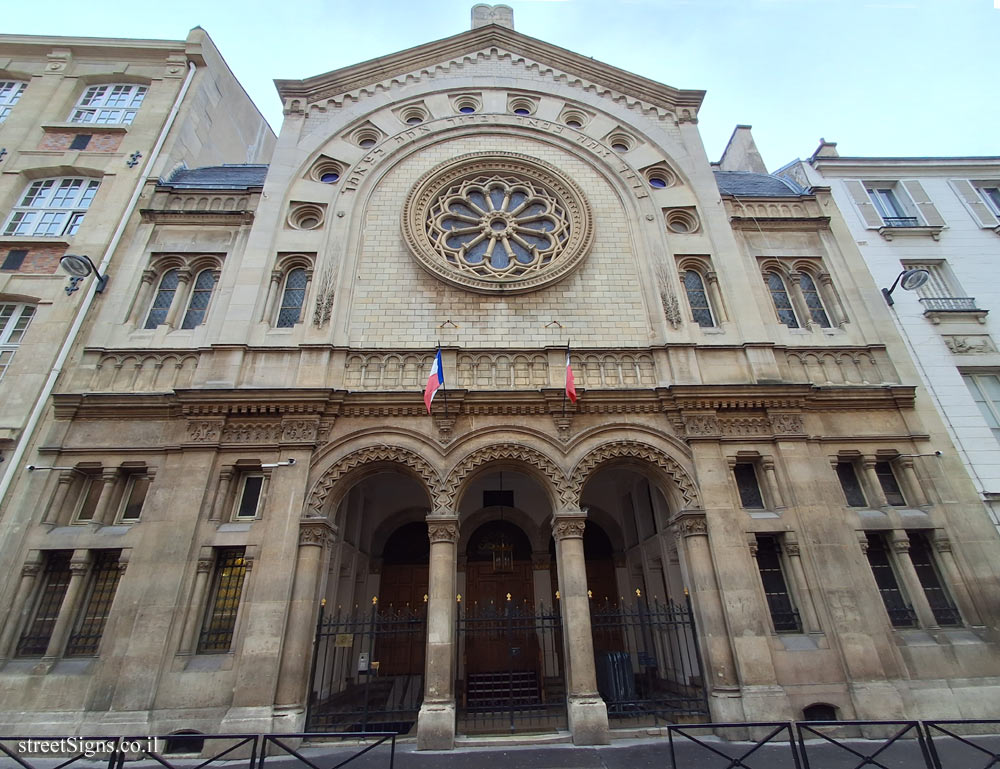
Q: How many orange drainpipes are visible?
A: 0